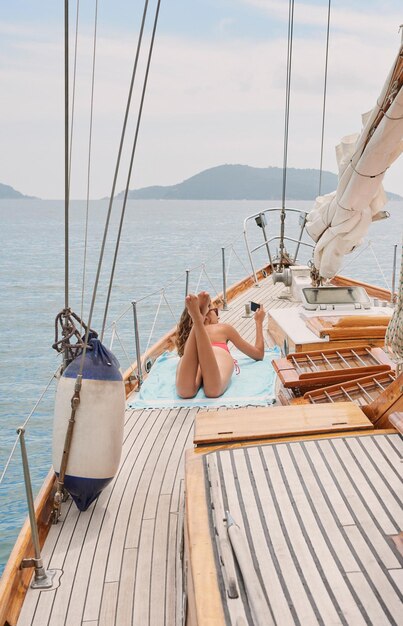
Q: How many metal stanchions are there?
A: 5